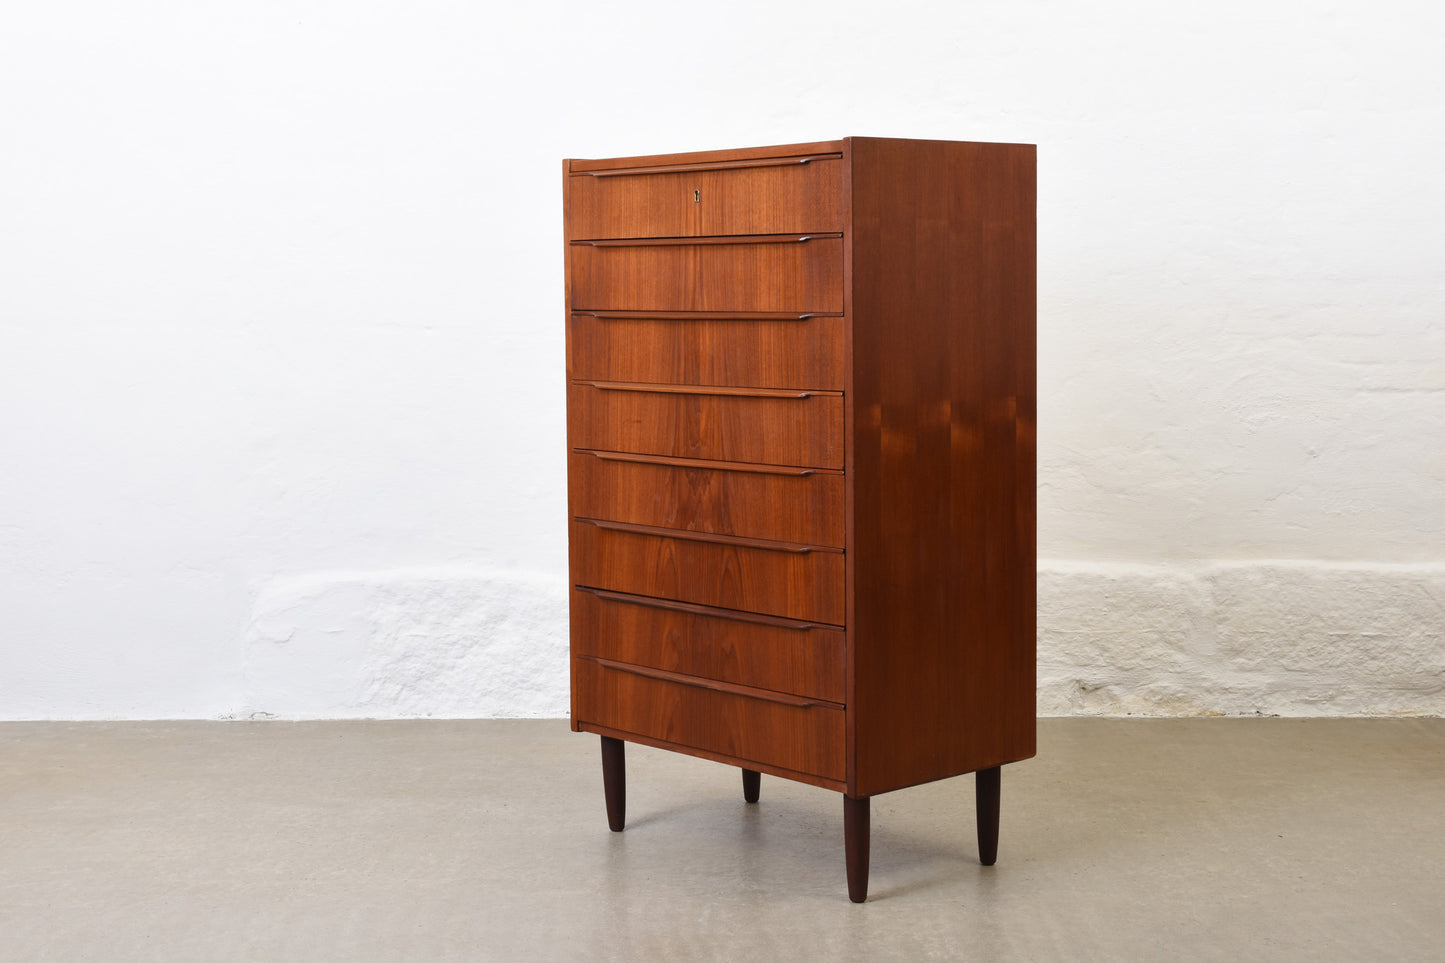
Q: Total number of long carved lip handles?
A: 8